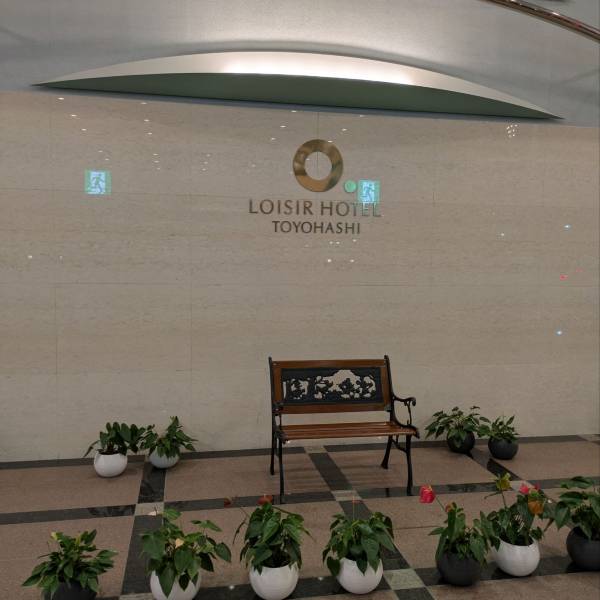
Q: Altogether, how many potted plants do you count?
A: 11